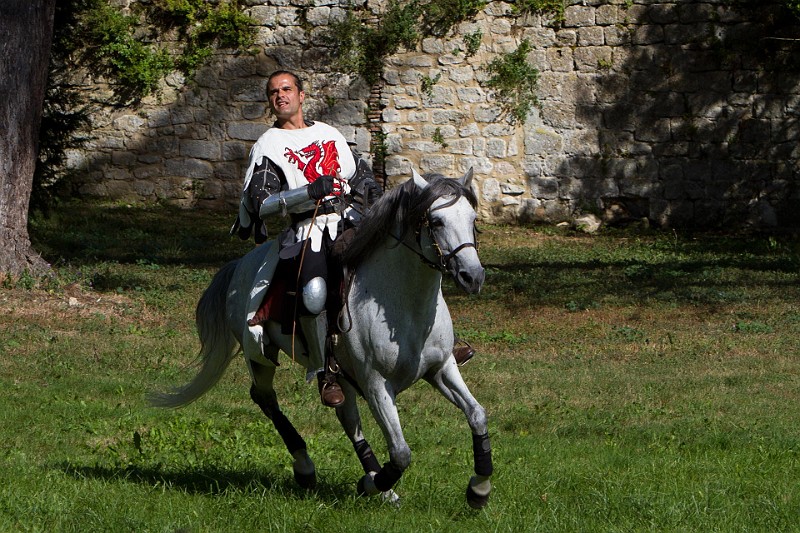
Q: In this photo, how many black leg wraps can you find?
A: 4